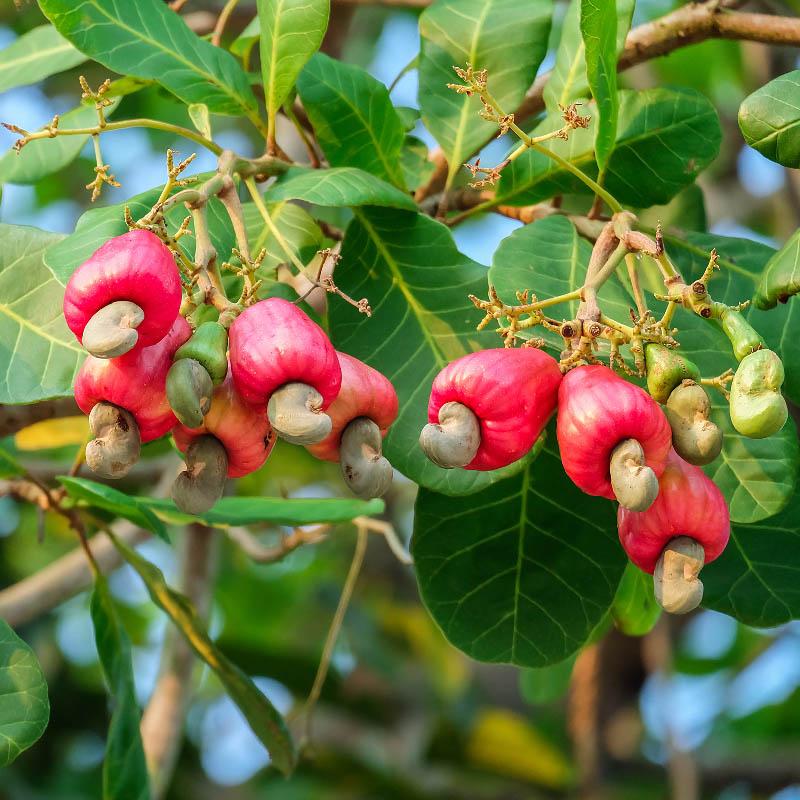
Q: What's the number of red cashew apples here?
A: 8